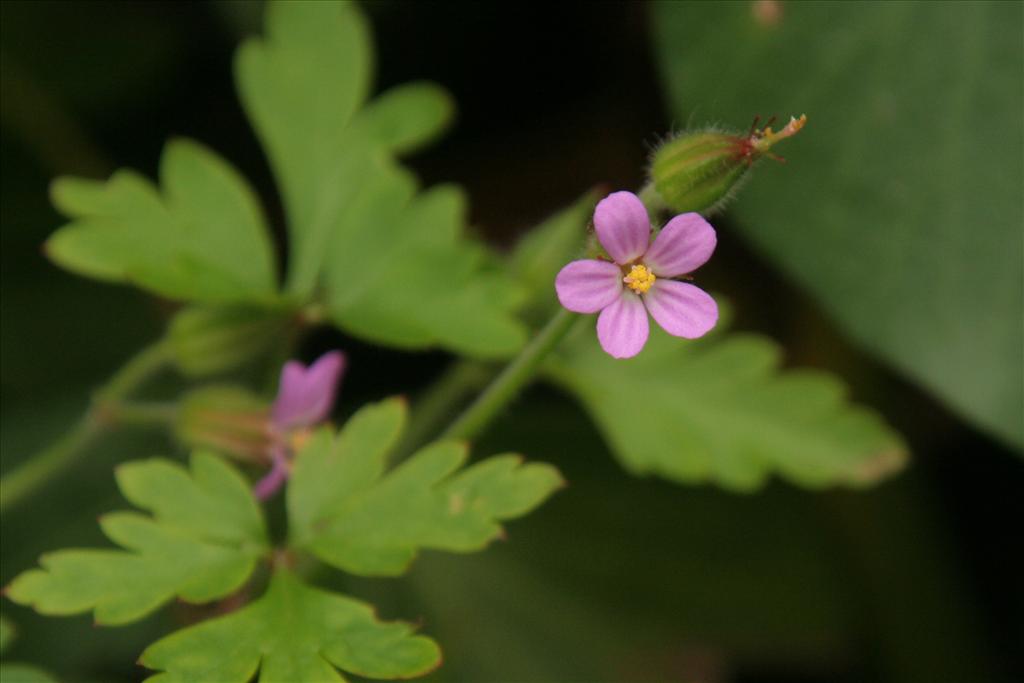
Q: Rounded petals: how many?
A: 5